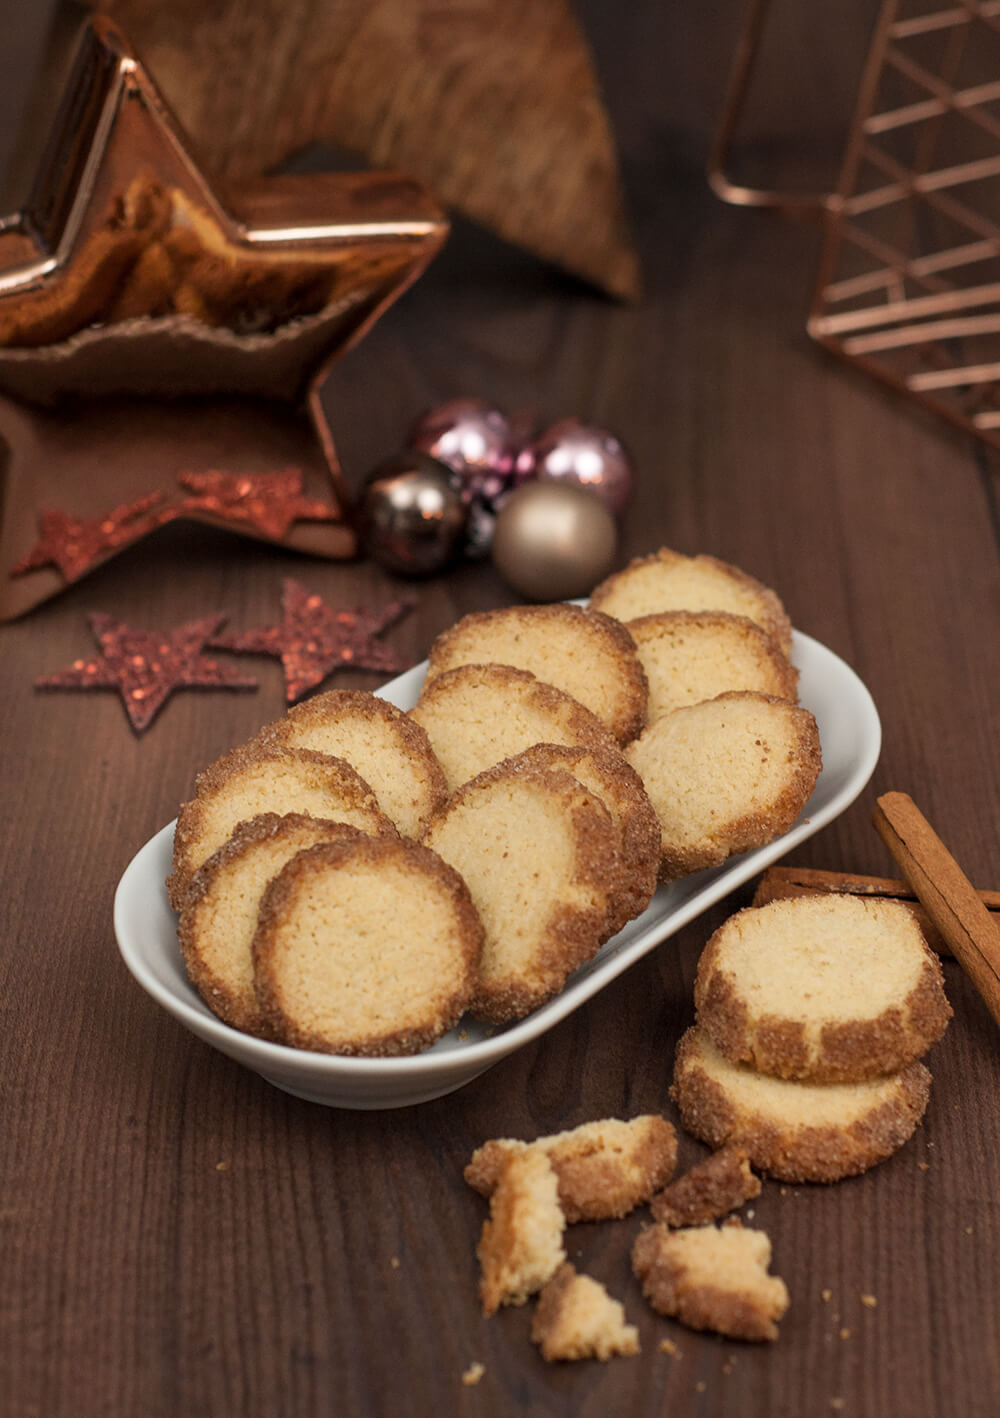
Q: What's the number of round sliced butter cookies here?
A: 13